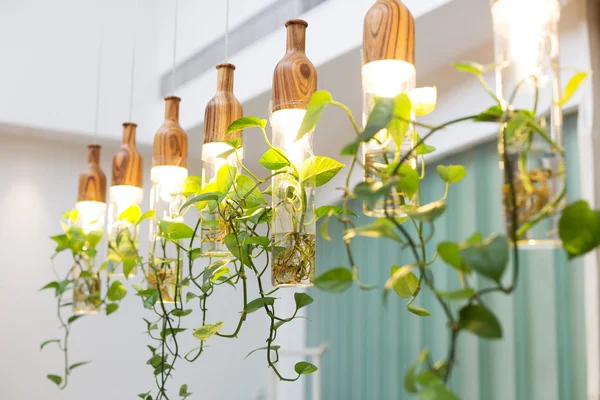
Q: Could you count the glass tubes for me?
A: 7